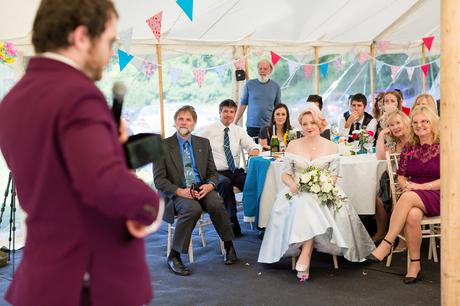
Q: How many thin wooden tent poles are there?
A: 5